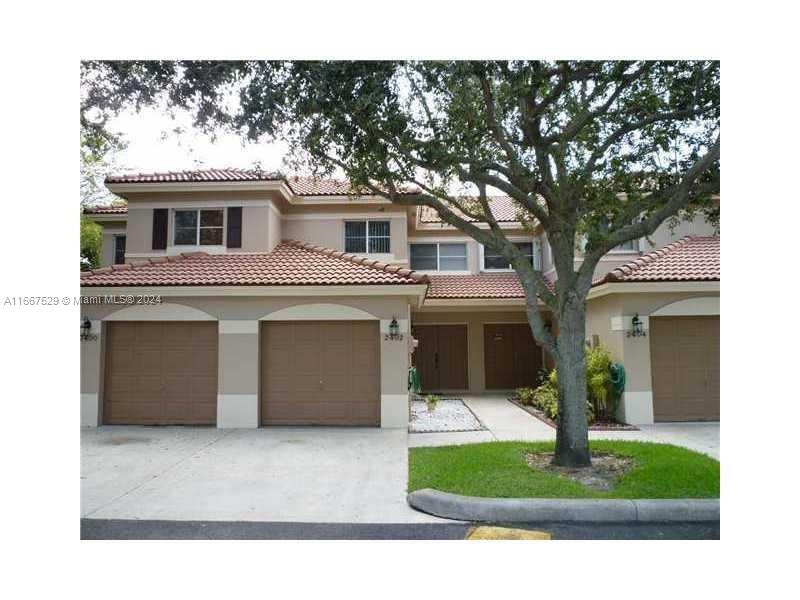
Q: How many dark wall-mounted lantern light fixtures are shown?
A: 3